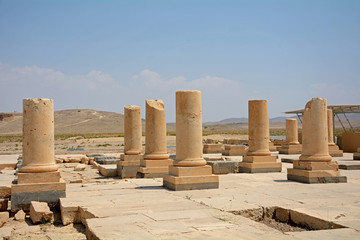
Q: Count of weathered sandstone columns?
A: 8